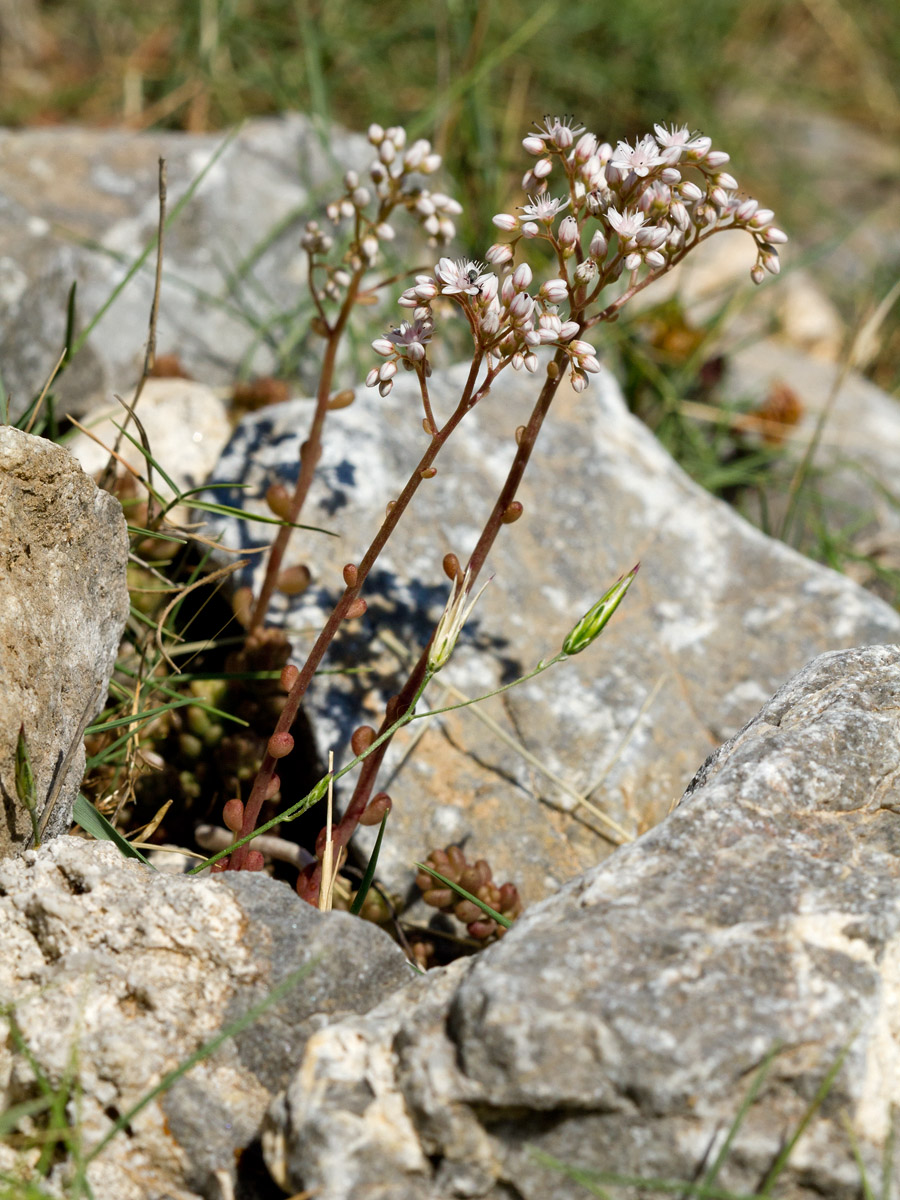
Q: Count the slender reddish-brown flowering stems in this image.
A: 3